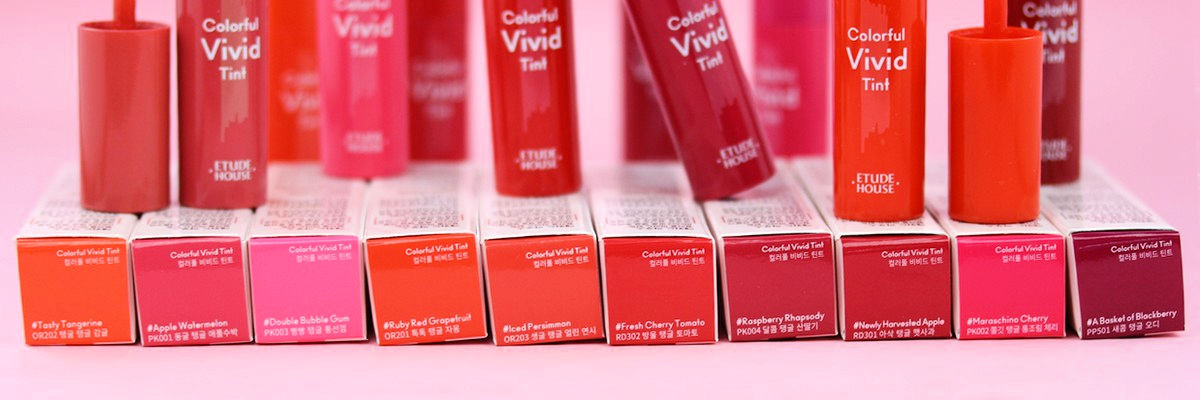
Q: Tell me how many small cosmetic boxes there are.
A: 10